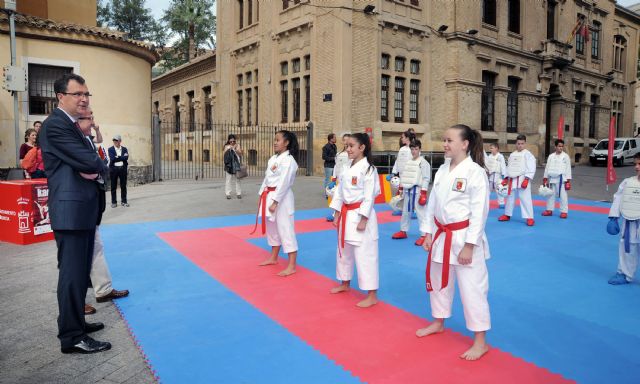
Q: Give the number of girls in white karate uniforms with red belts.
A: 3